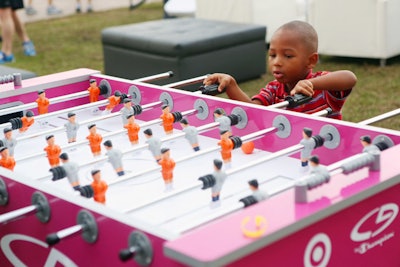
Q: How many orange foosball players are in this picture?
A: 12